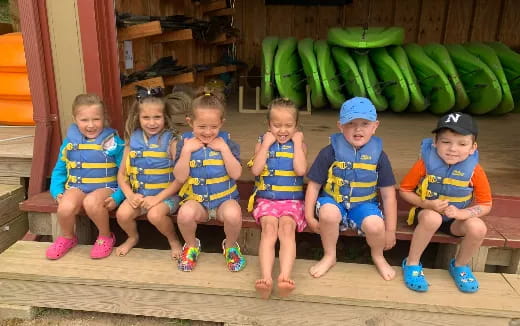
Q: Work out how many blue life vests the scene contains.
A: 6